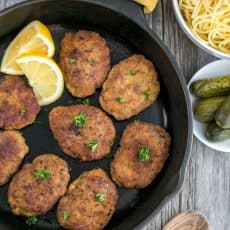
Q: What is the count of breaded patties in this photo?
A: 8